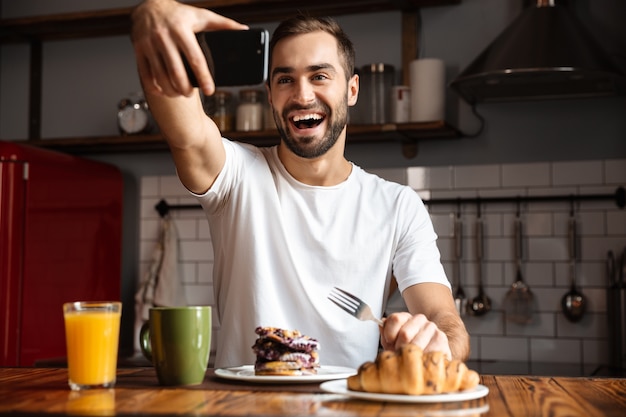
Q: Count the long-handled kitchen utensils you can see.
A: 4